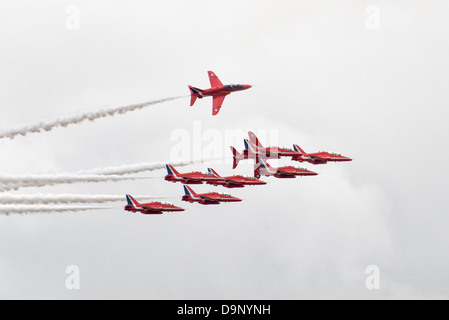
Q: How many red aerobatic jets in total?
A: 9